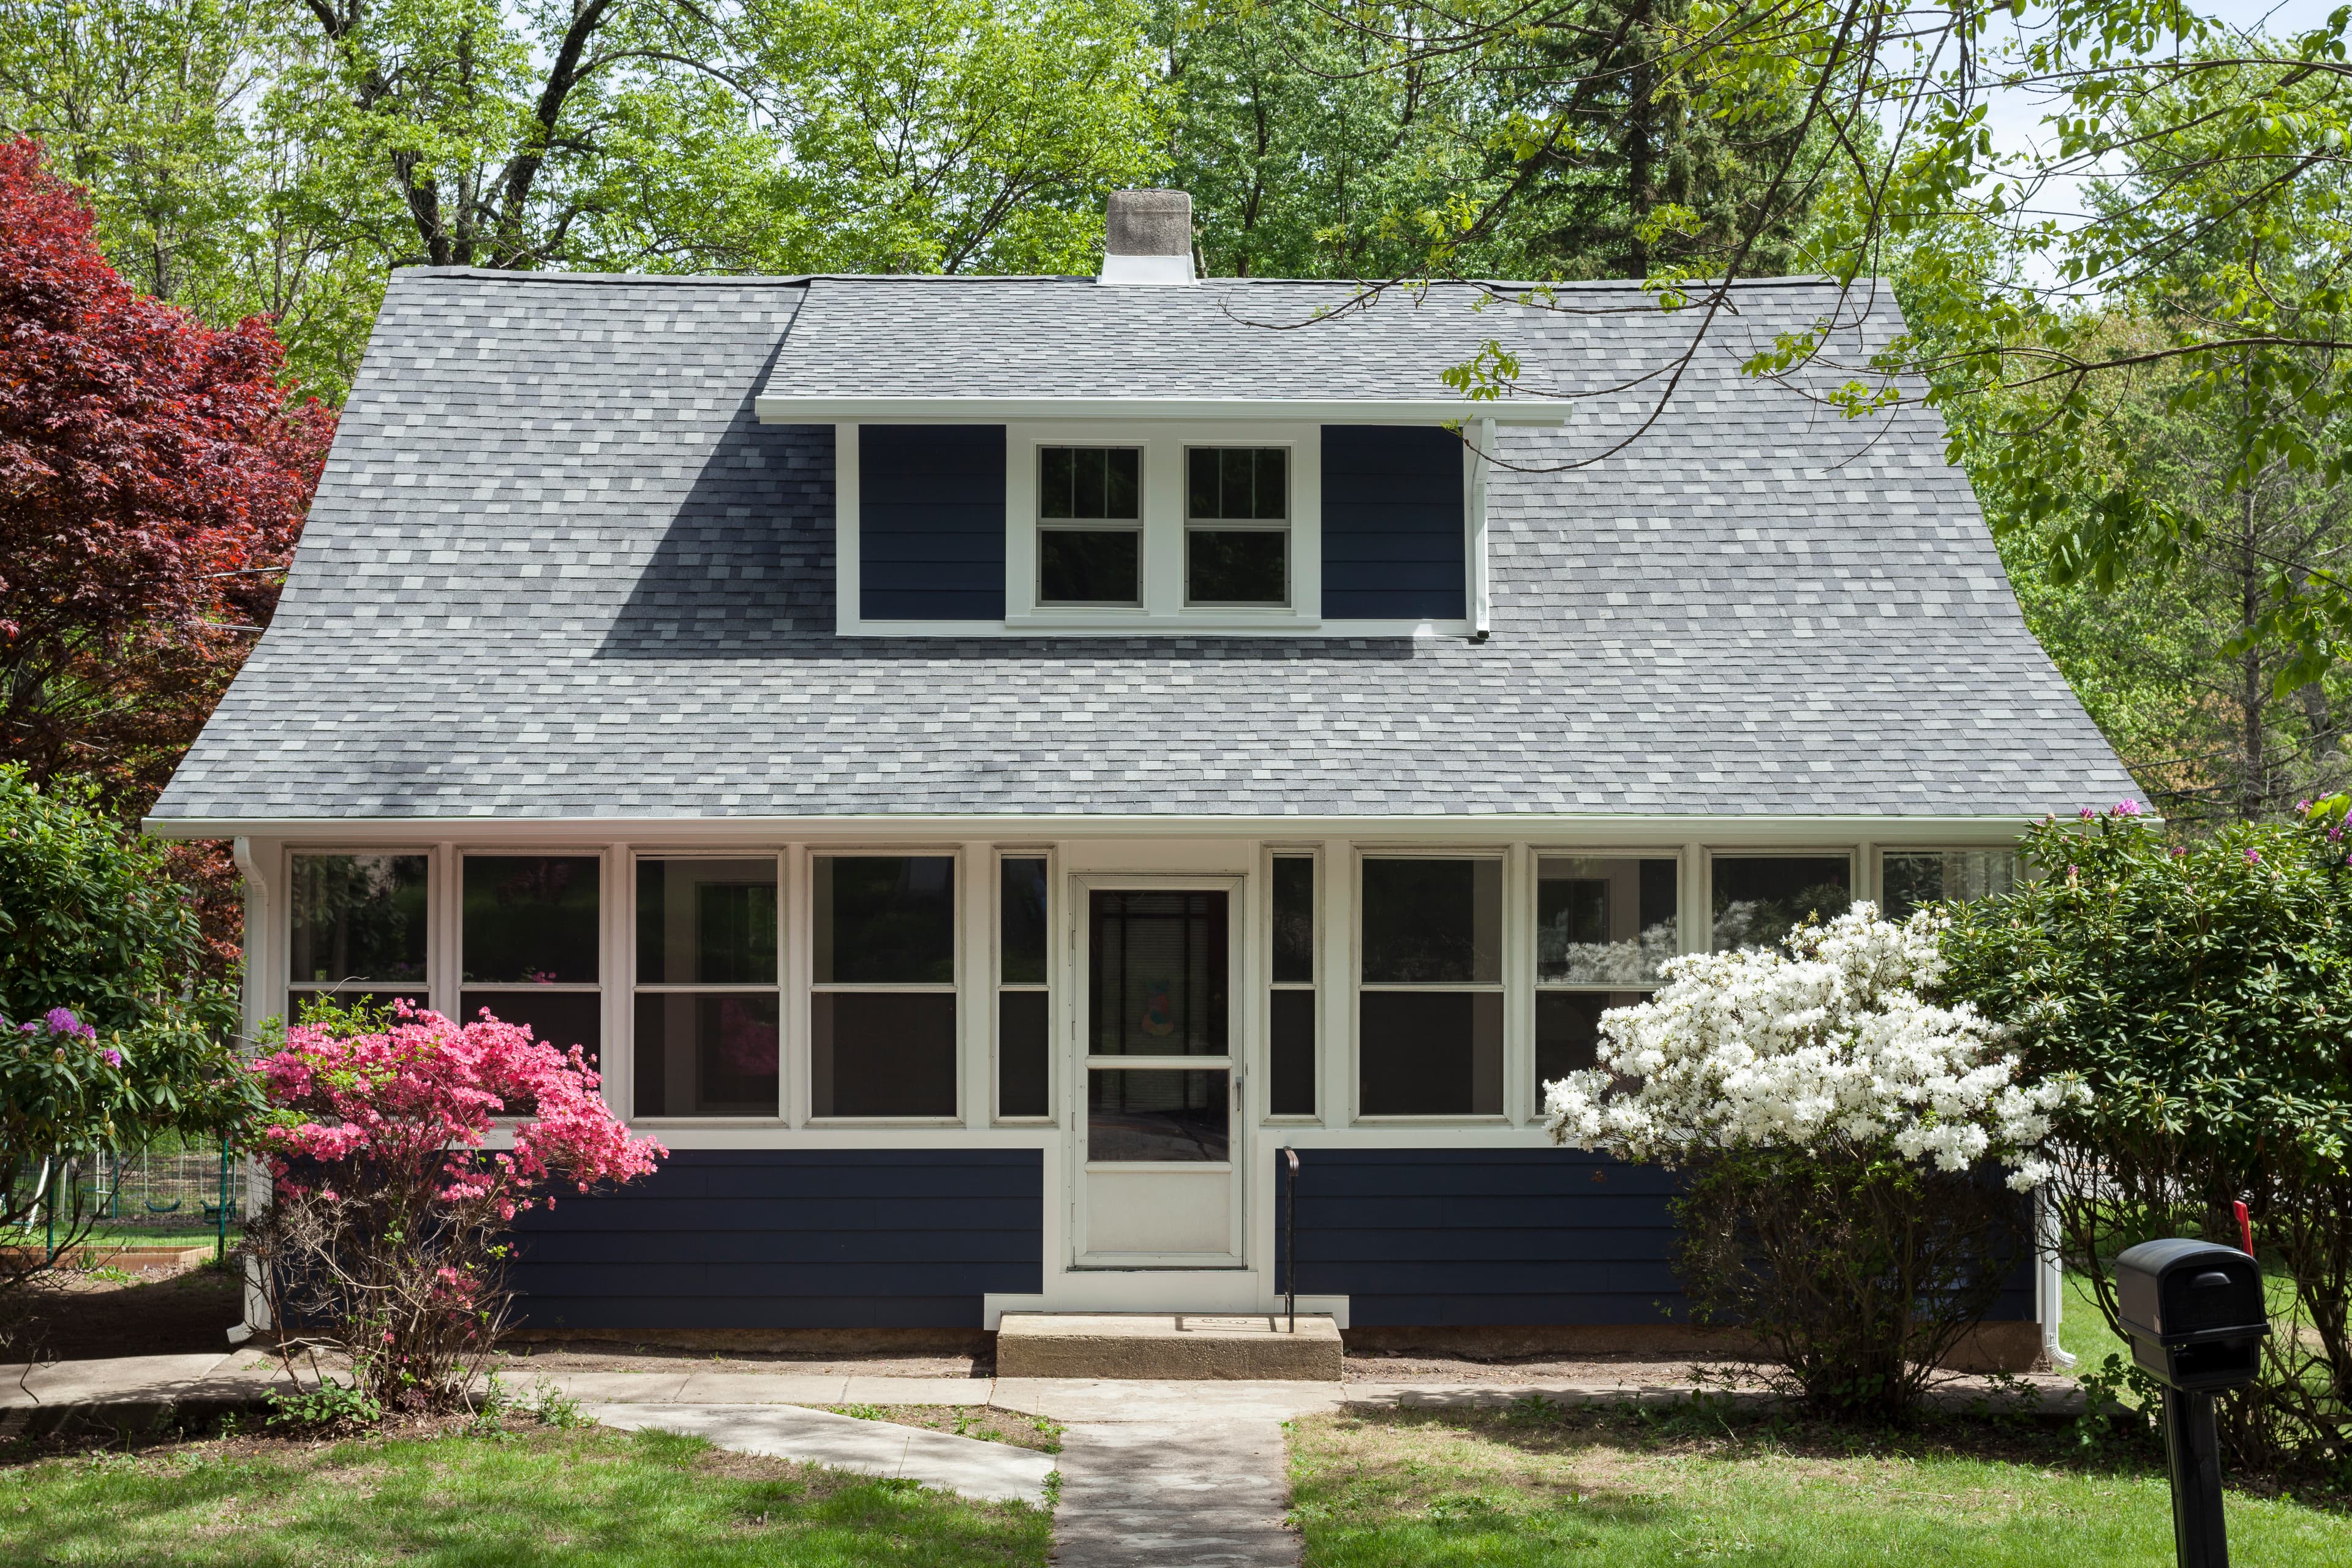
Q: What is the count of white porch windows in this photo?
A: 10